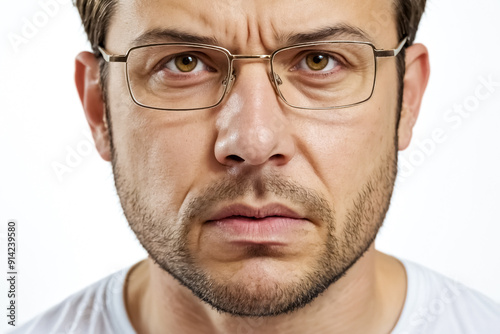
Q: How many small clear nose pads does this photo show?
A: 2